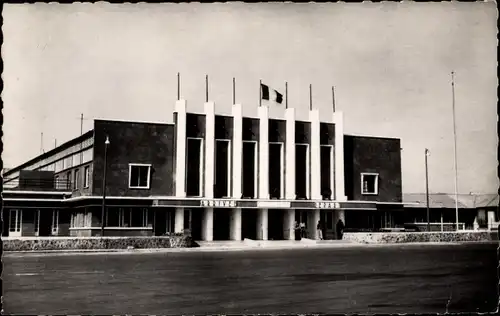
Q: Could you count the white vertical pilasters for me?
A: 7